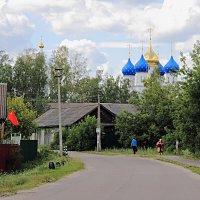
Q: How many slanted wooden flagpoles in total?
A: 1